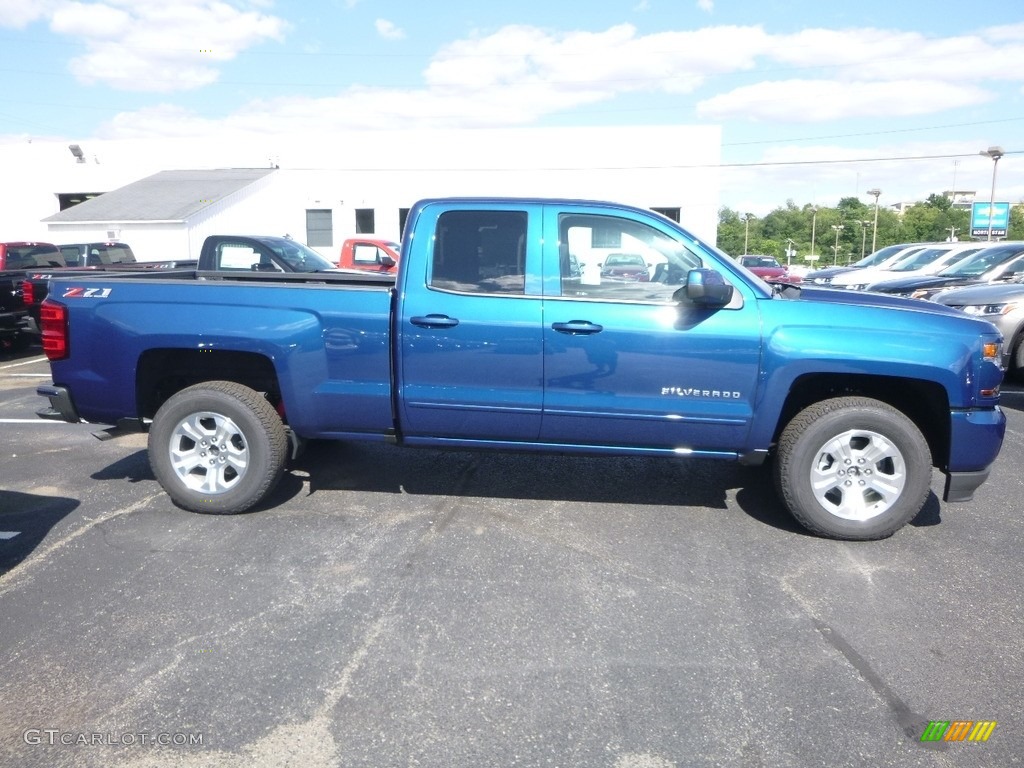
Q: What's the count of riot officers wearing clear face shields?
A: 0